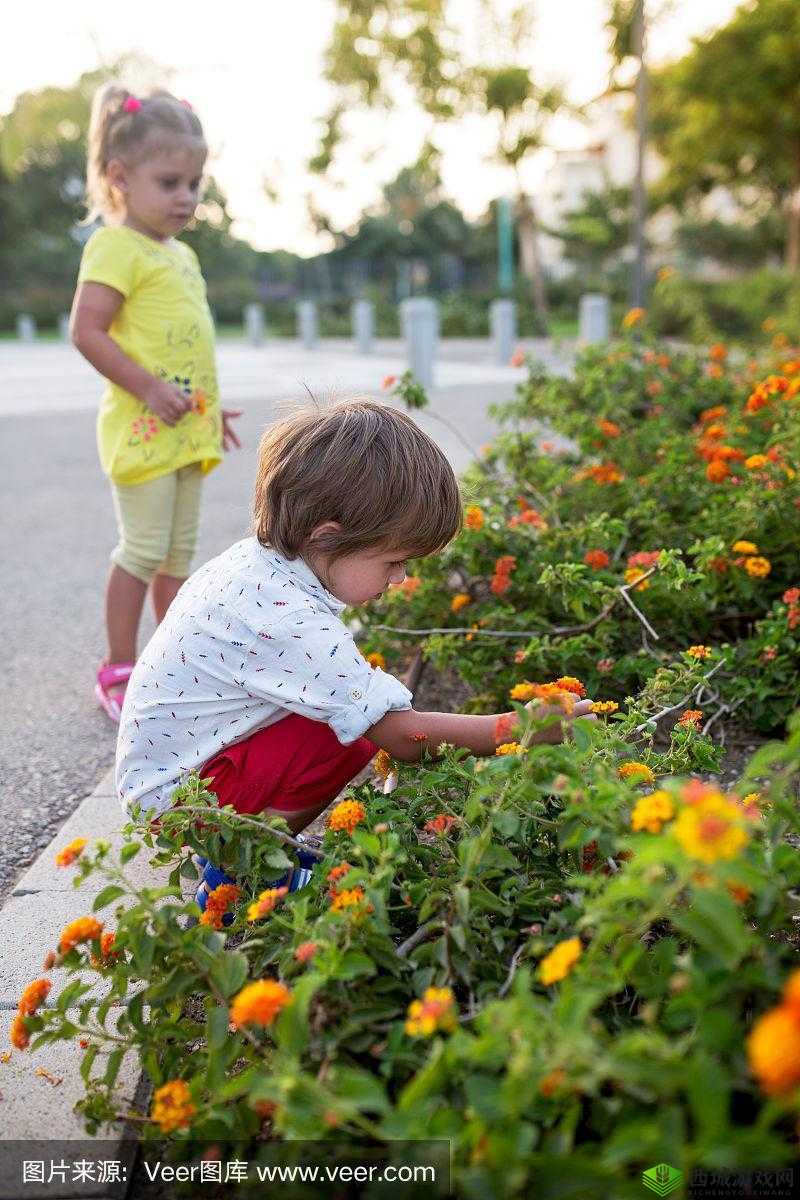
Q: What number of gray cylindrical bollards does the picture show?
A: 8